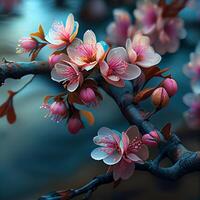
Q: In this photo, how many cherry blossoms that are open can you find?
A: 7